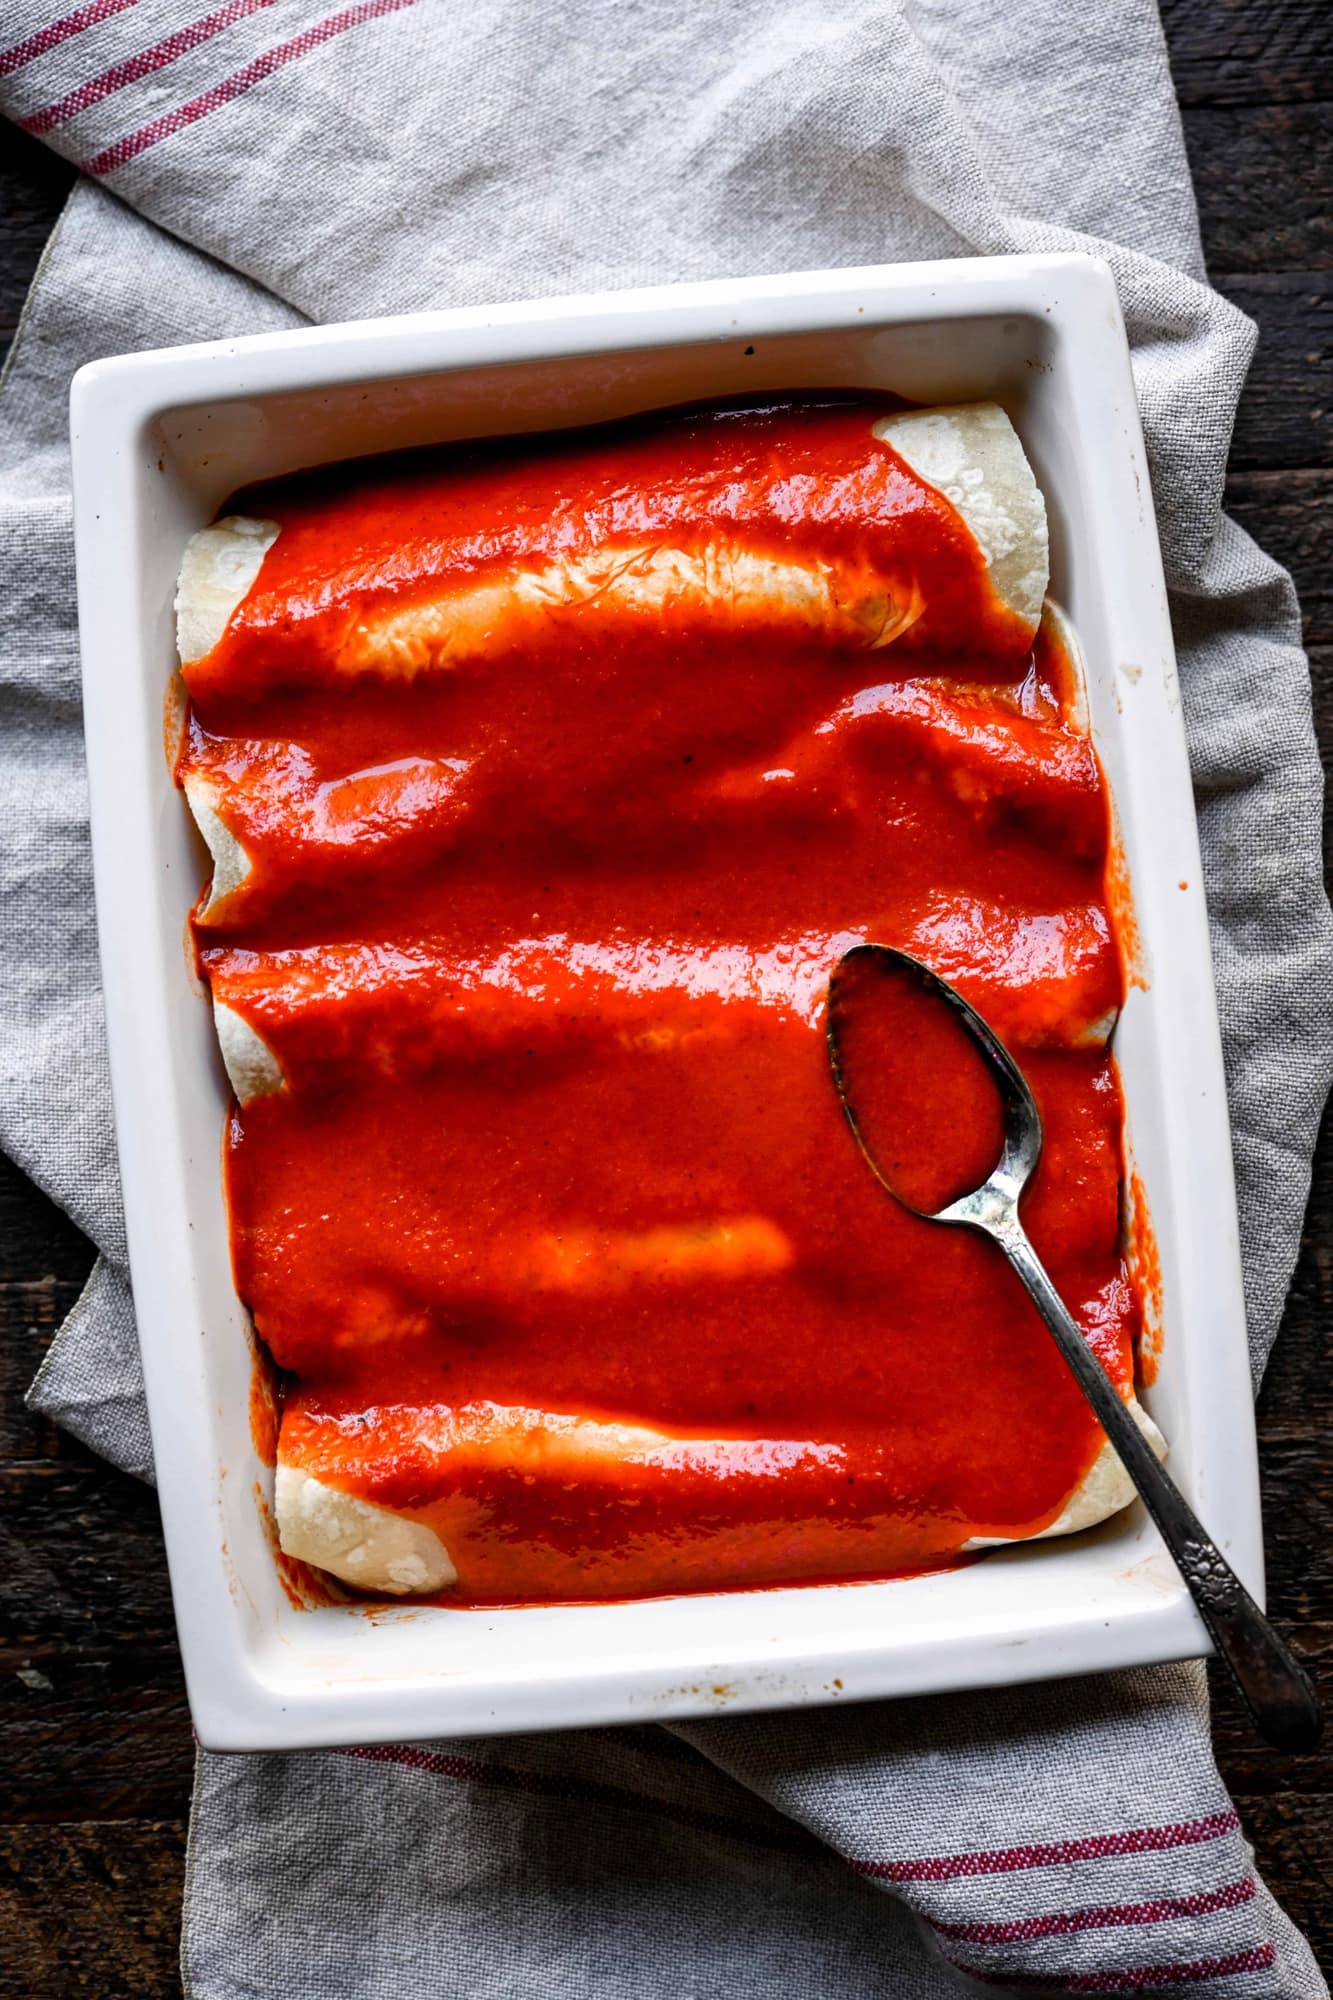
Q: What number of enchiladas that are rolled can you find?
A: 5